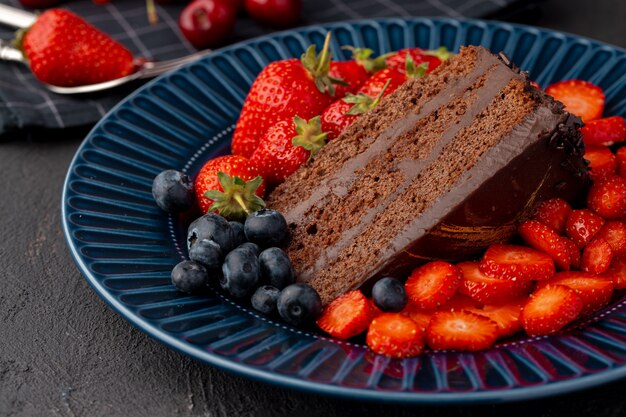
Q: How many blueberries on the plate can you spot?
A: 12